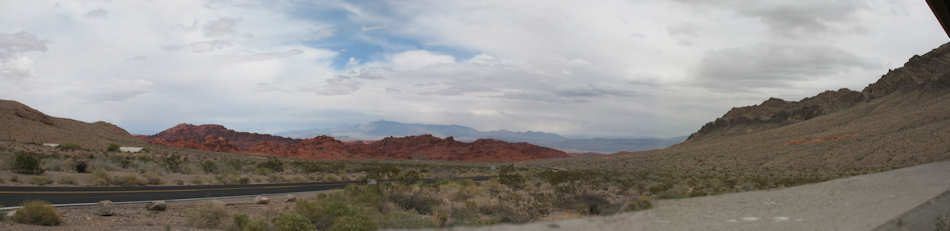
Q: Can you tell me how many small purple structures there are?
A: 0